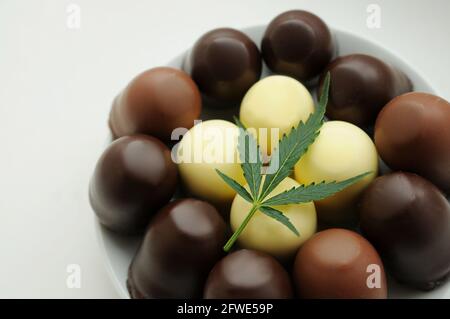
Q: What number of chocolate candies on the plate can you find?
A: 14